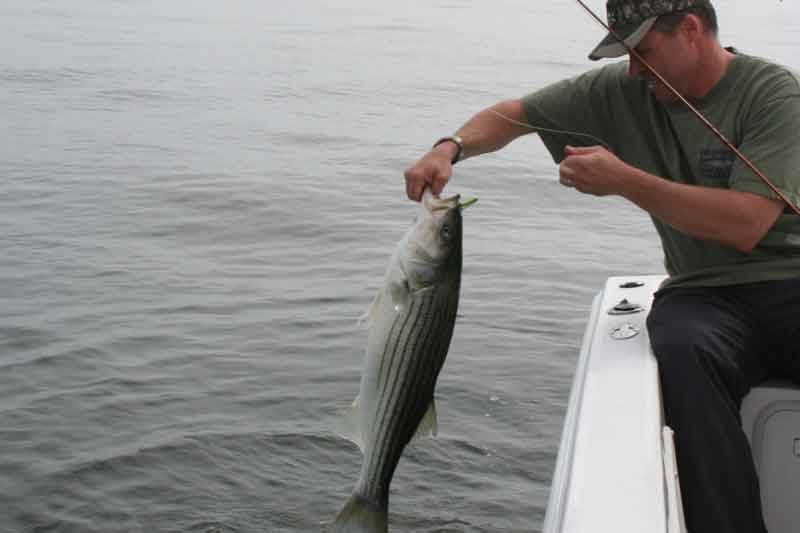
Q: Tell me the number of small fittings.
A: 3